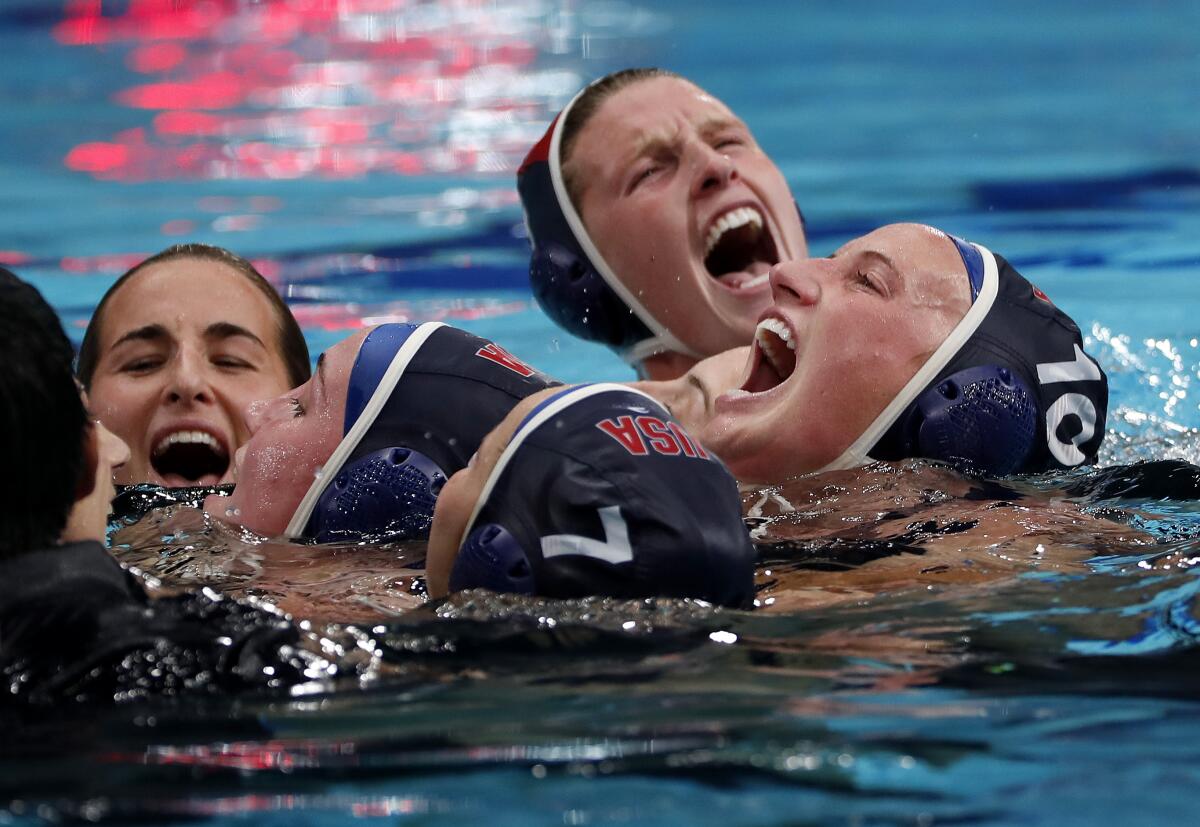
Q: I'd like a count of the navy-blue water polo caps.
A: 4